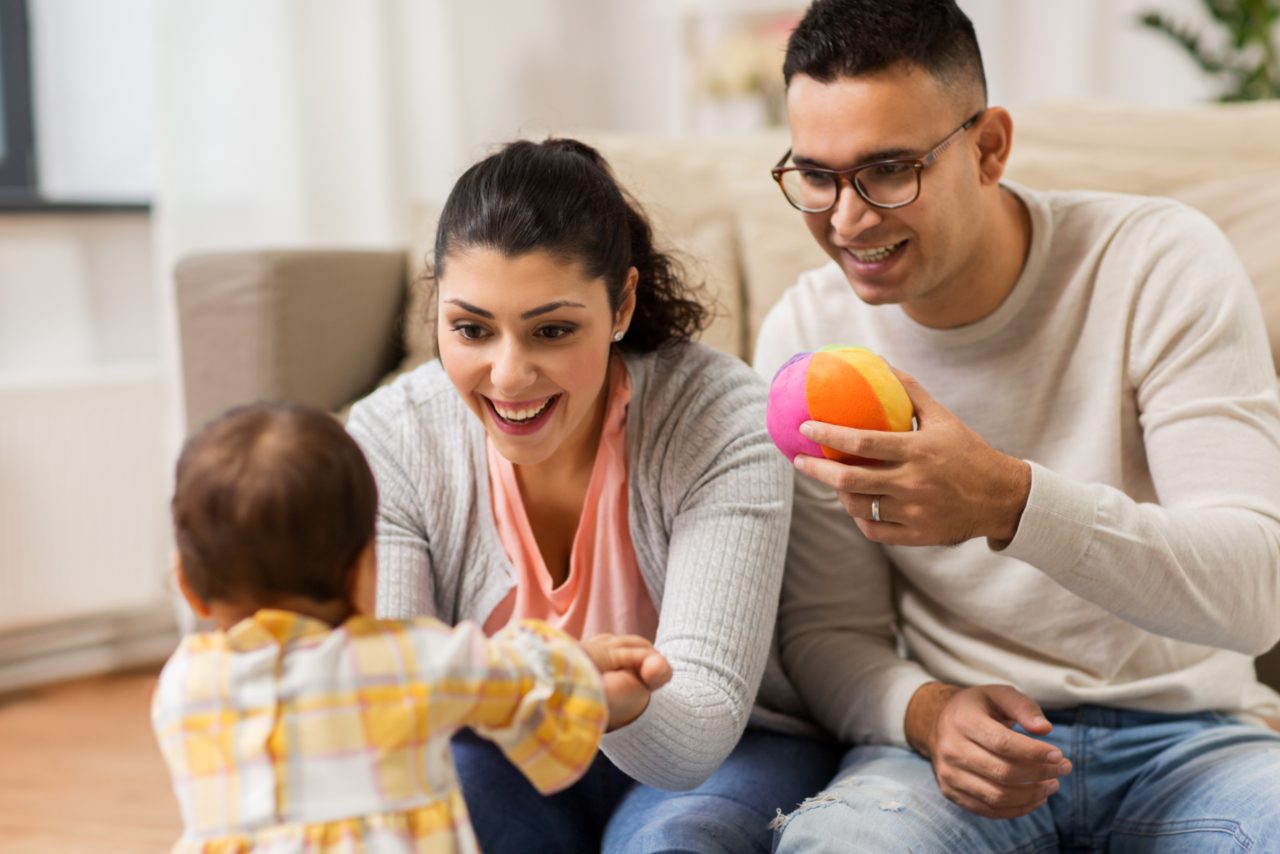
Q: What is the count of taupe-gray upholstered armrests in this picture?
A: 1